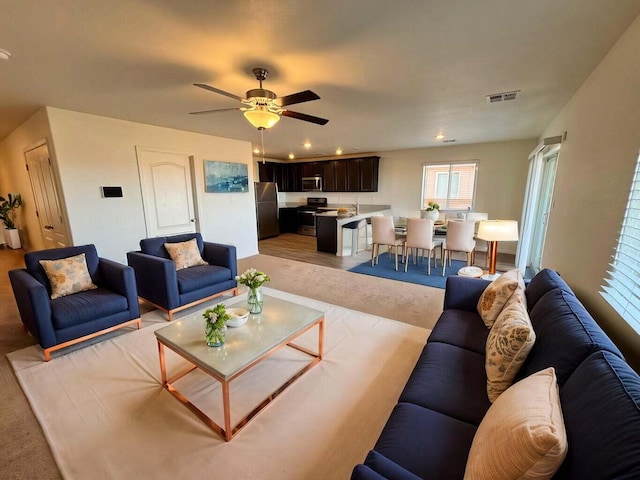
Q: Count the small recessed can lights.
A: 5